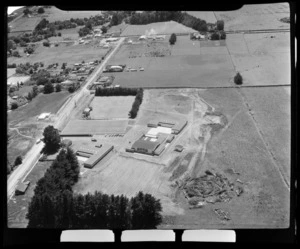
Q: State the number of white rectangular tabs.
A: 3